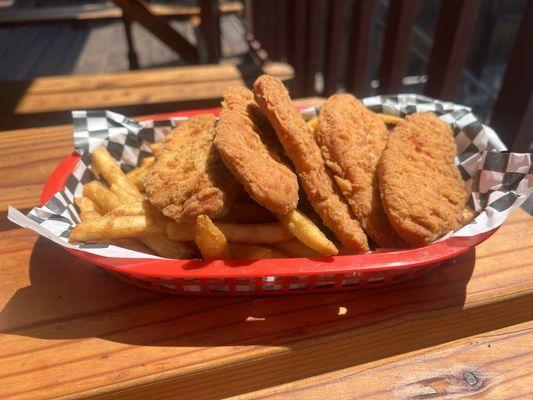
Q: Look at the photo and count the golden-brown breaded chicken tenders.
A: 5